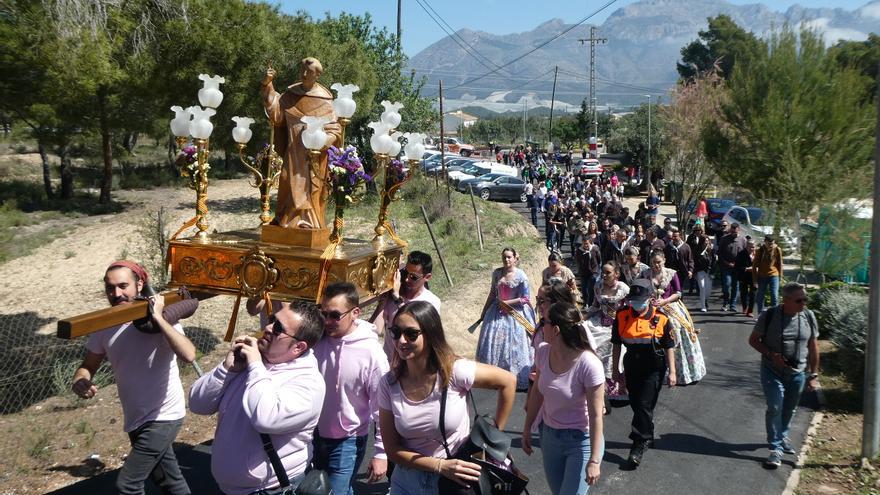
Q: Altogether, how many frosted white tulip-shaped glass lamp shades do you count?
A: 10